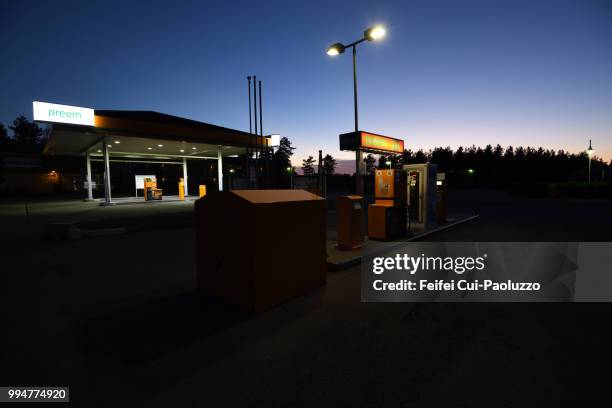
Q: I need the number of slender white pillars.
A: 4